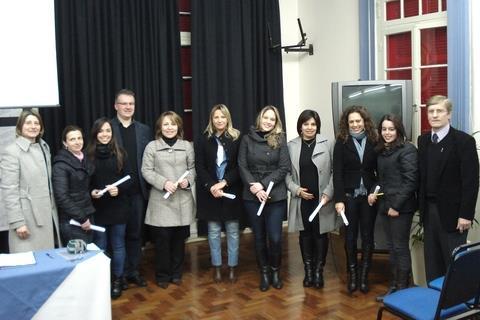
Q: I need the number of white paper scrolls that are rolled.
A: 8